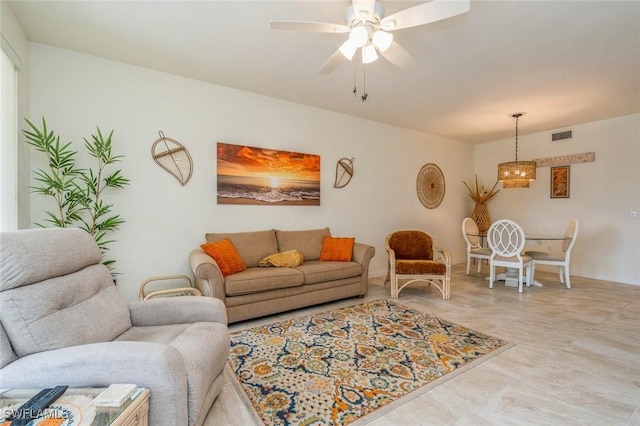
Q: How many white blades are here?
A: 5